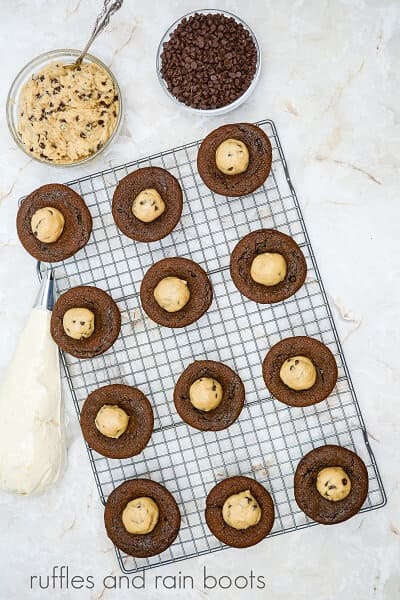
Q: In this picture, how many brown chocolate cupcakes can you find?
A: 12